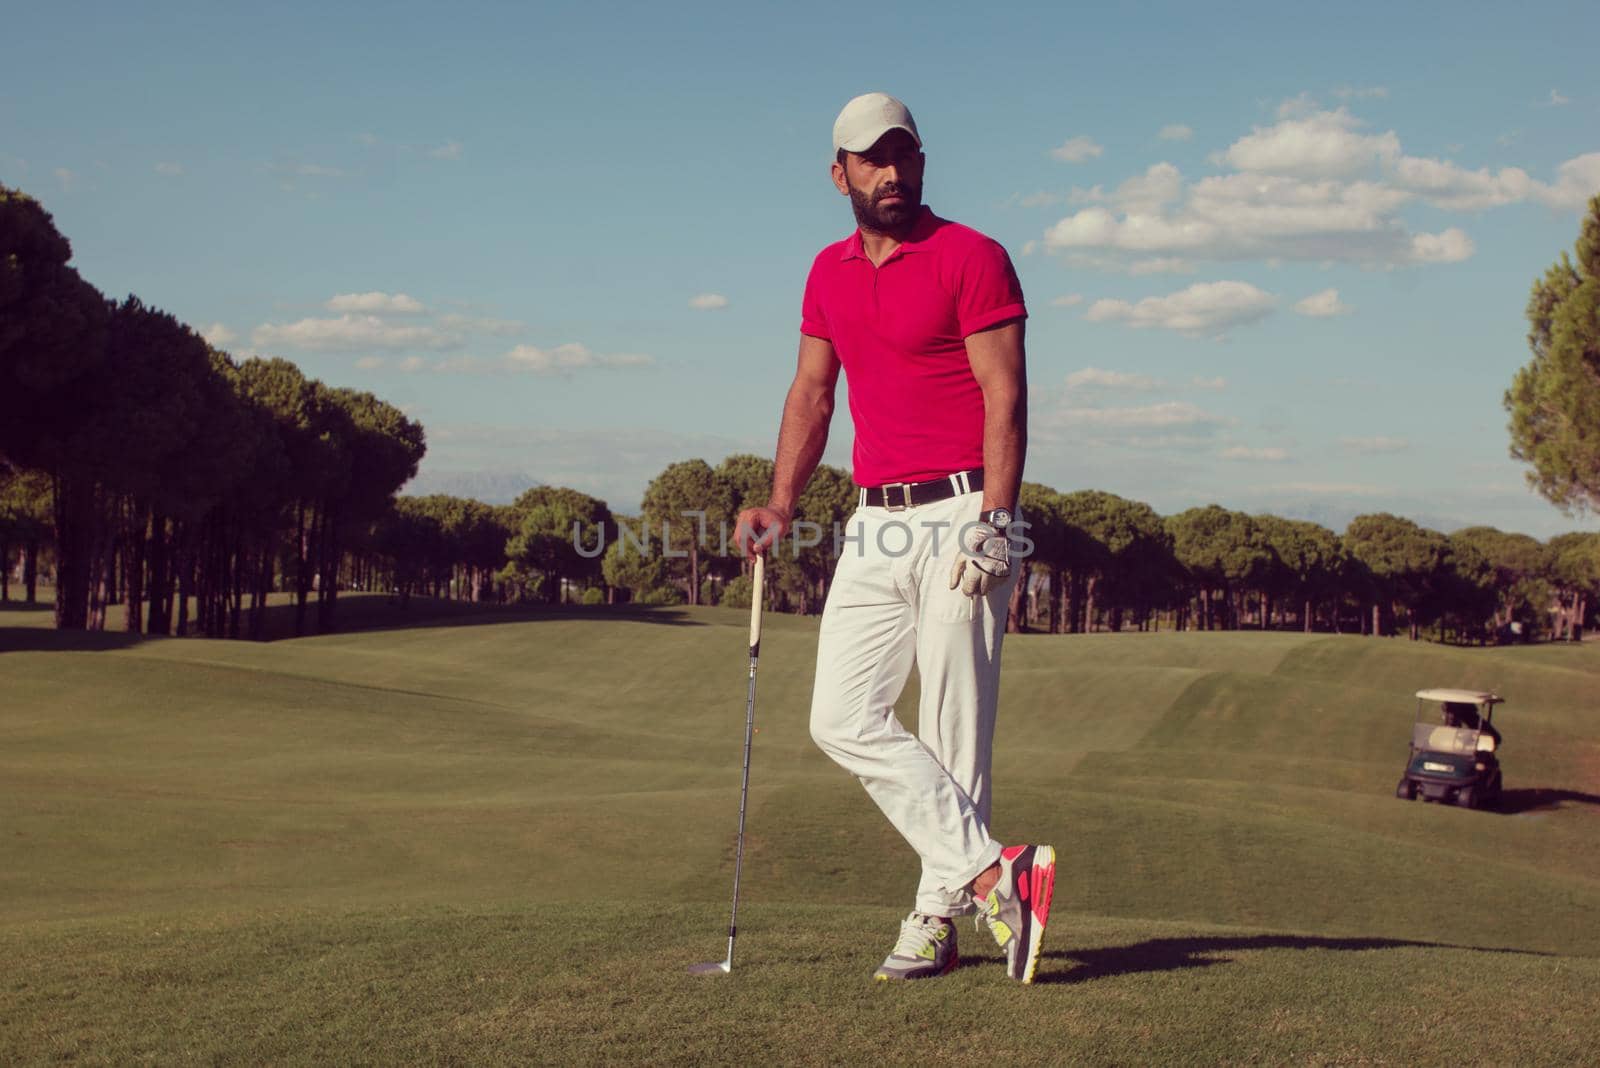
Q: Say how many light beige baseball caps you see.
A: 1